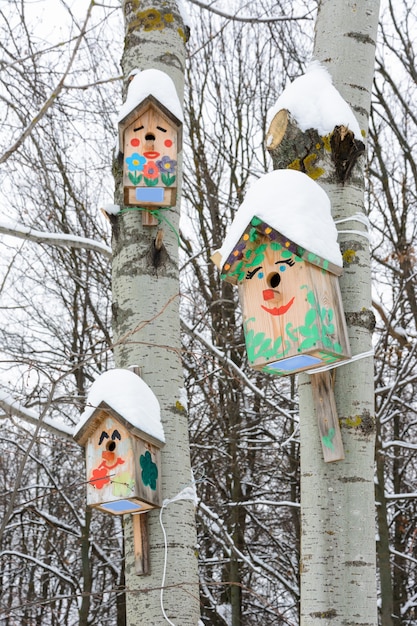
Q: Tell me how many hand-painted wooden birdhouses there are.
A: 3